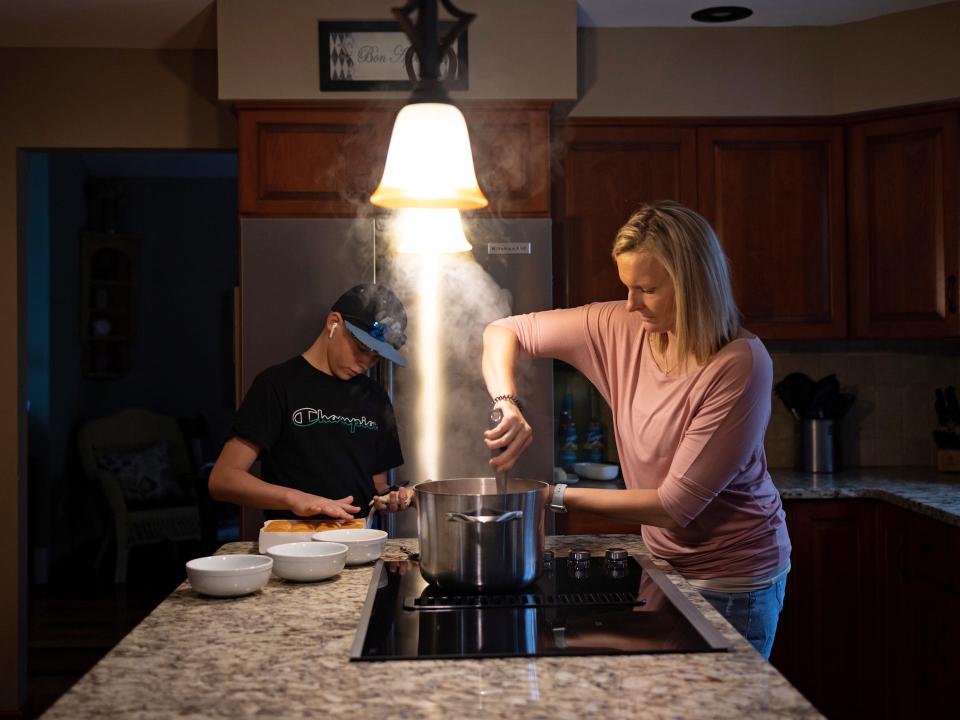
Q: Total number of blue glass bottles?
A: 2